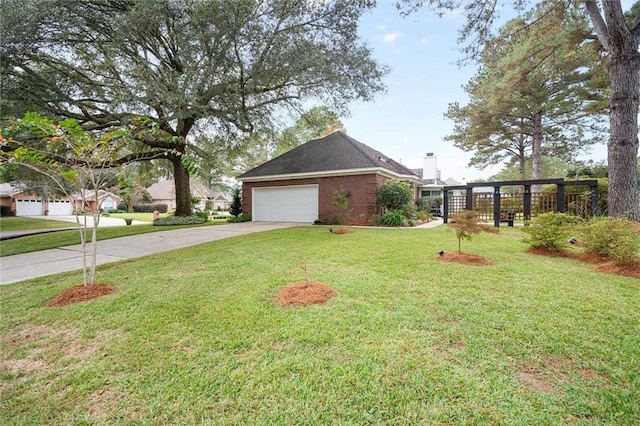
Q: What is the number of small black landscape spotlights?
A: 3